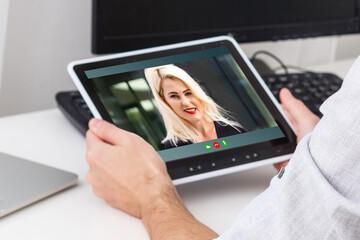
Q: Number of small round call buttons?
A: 3